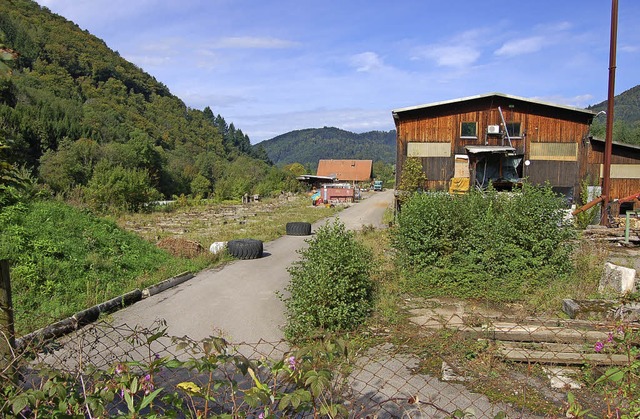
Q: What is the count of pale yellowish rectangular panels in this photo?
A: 3